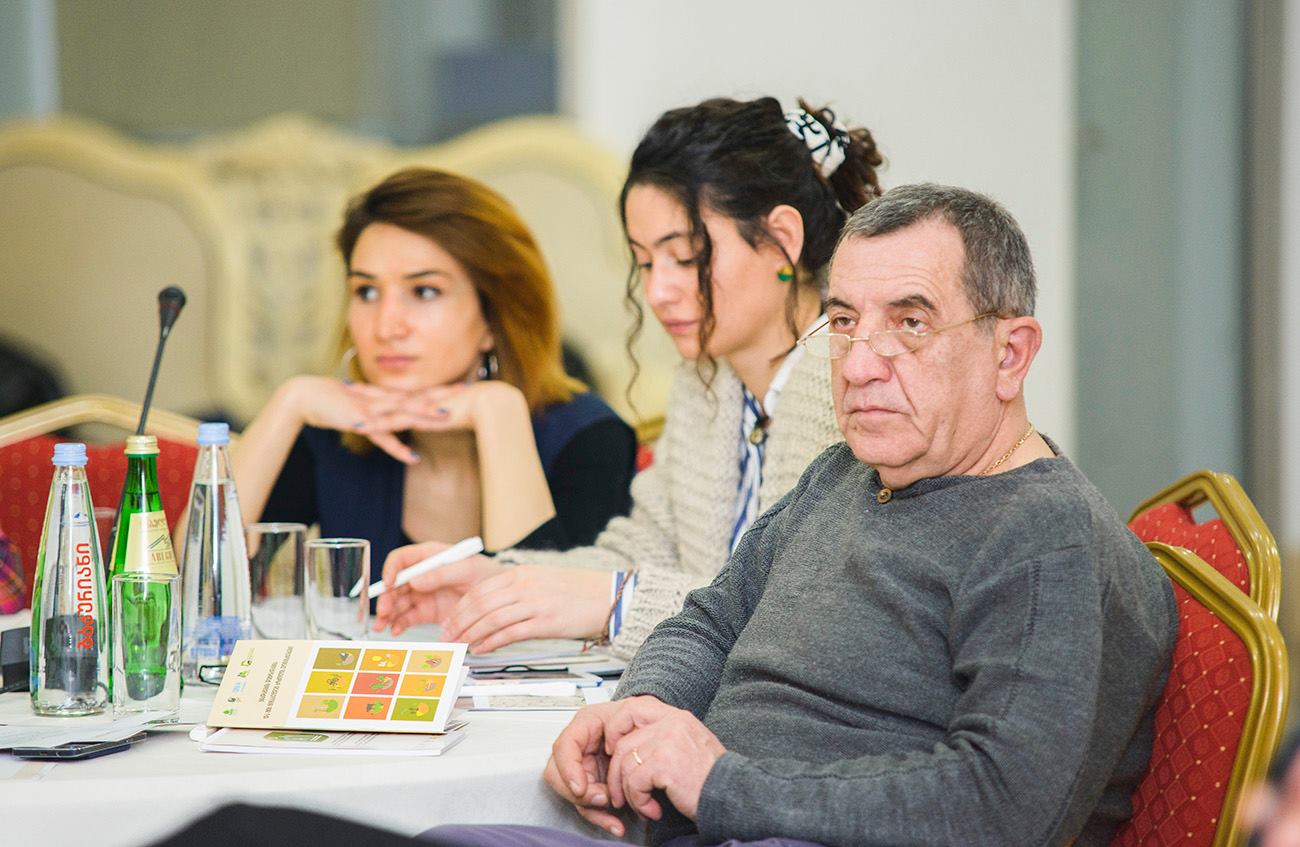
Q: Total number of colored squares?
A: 9